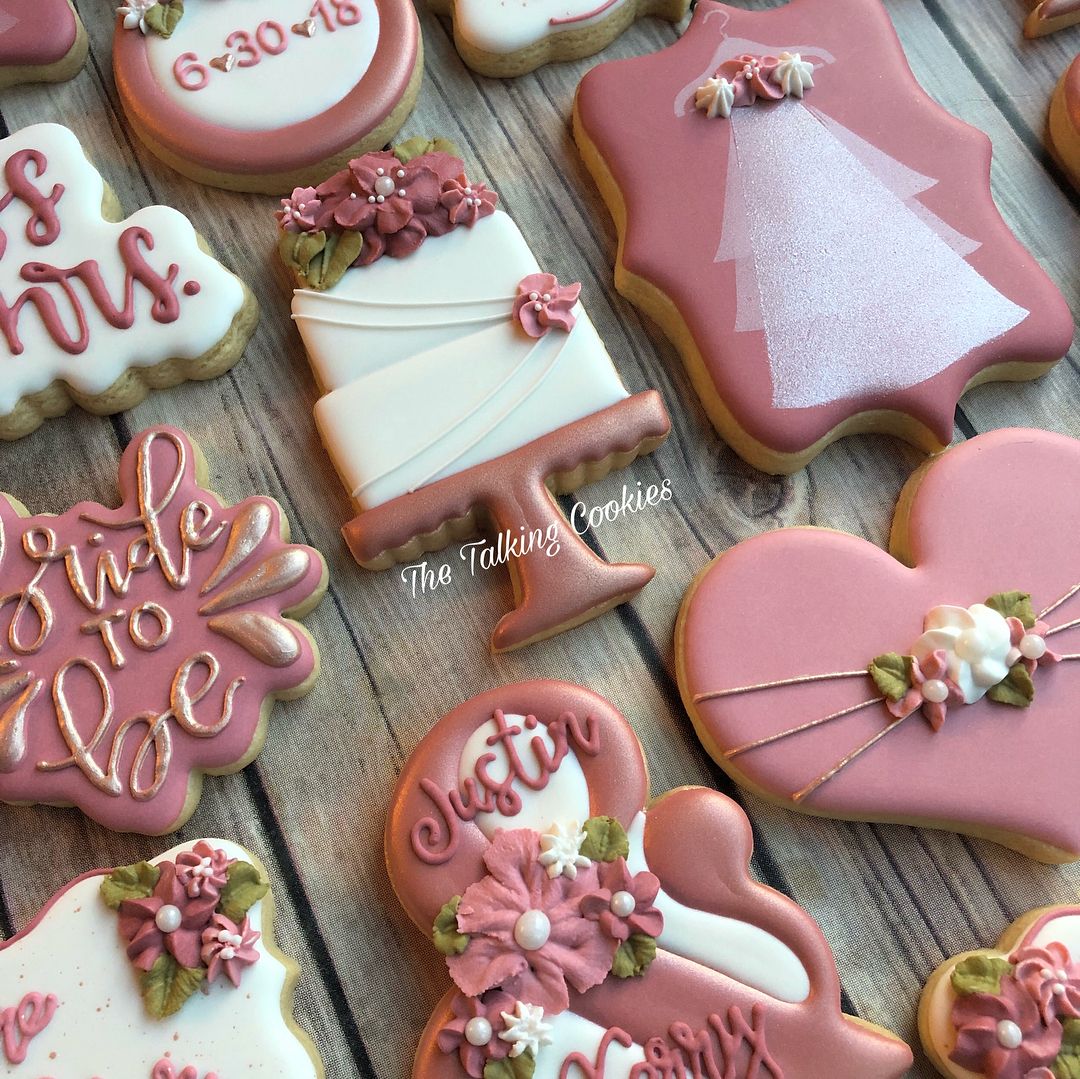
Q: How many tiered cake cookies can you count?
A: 1